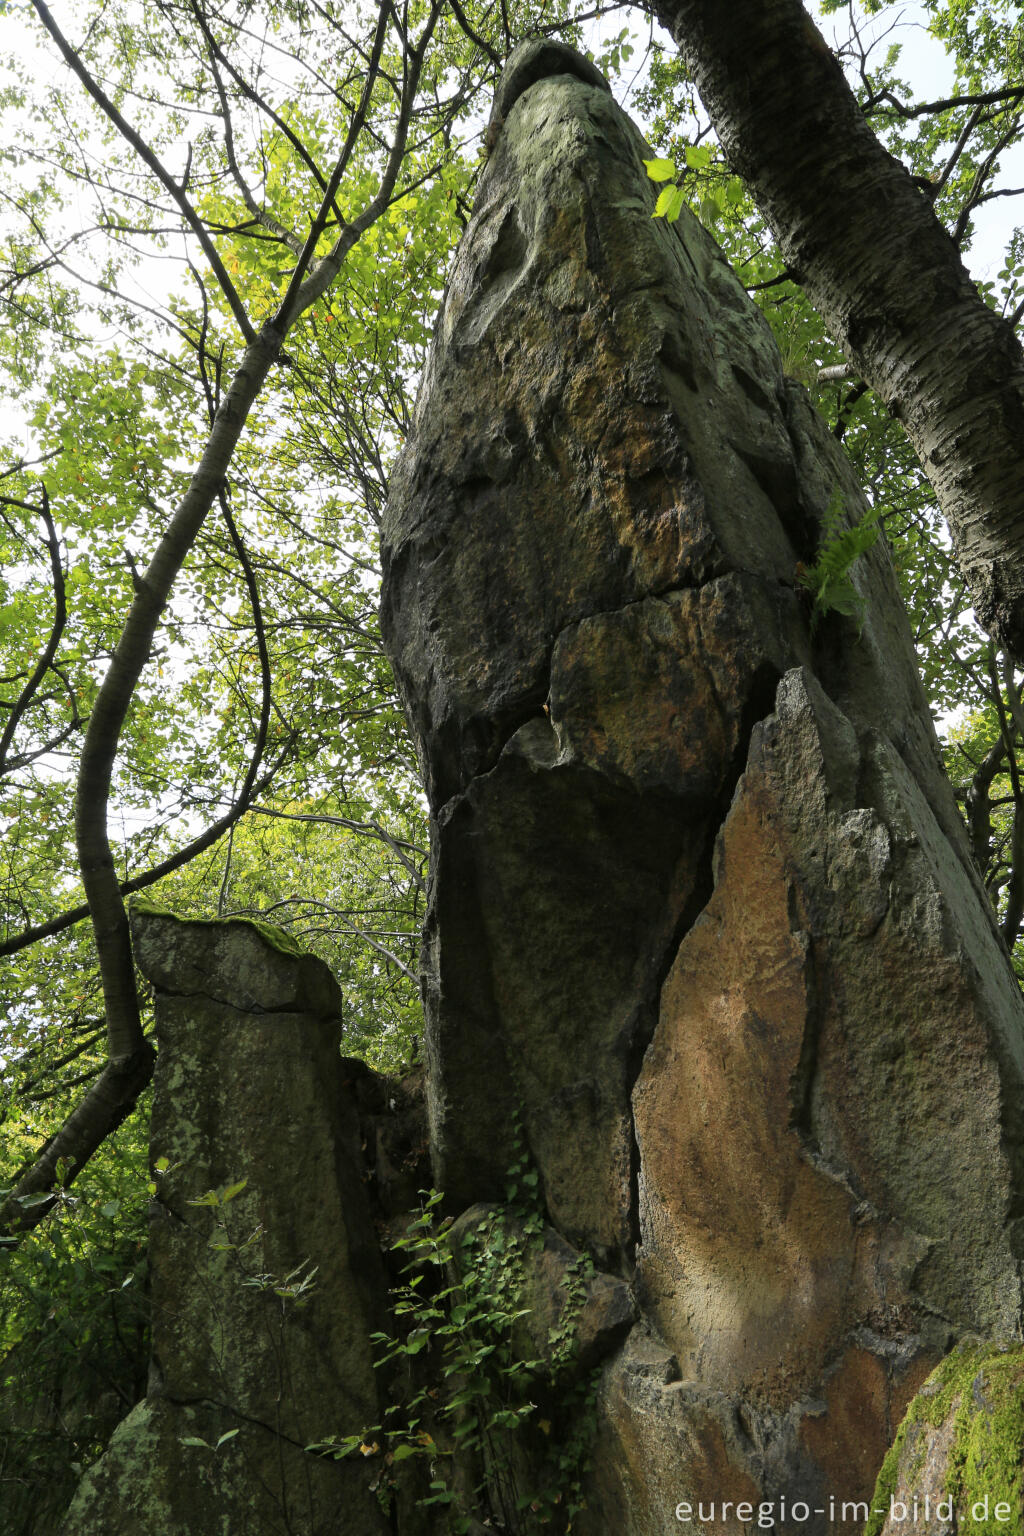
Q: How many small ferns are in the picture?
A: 1